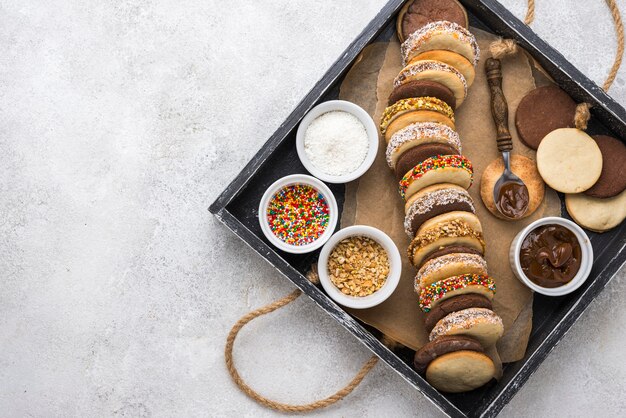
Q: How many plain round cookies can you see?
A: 5